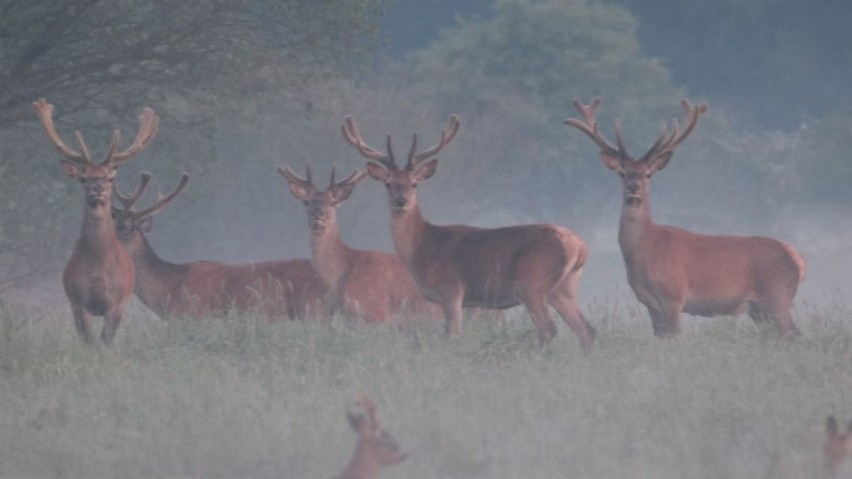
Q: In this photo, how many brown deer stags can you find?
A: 5